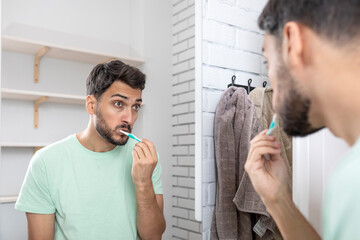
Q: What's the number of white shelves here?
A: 4